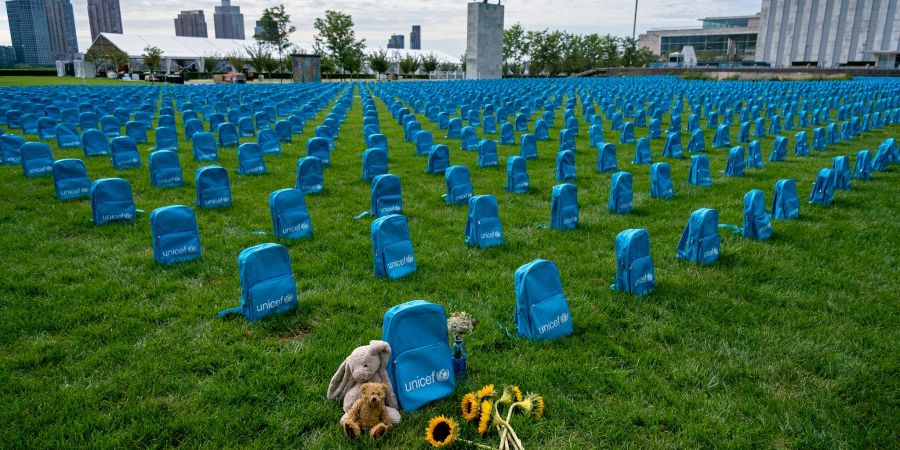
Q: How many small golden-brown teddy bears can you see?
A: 1